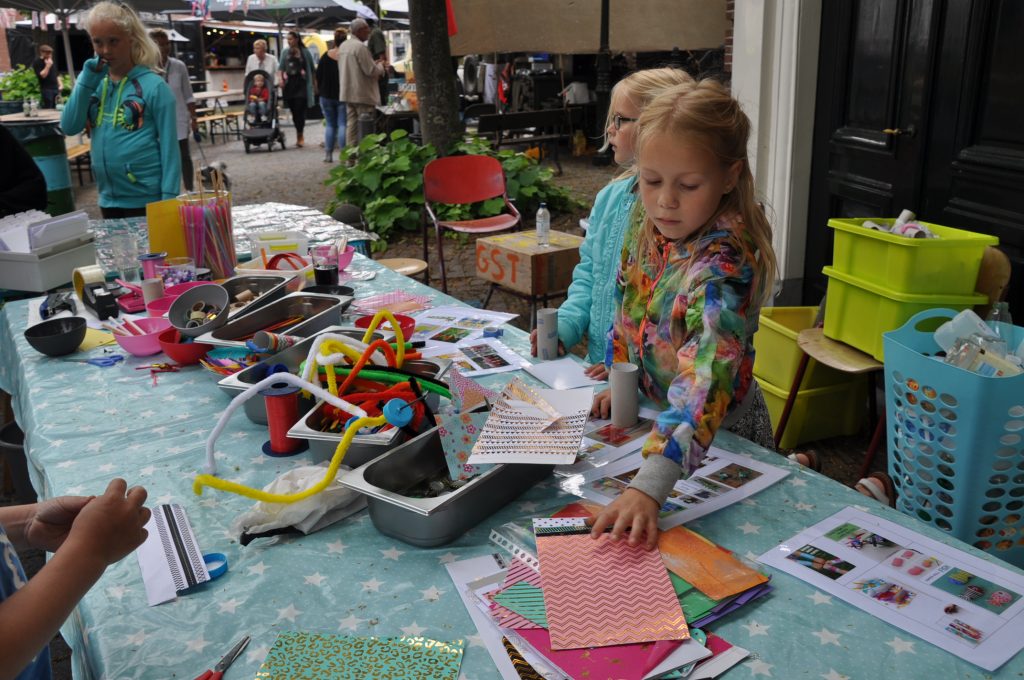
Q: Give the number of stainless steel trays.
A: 5